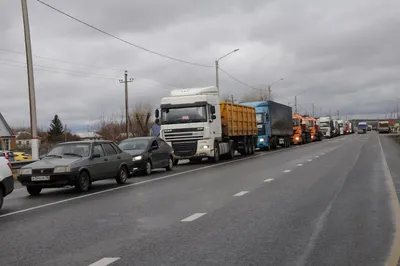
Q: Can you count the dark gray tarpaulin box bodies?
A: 1